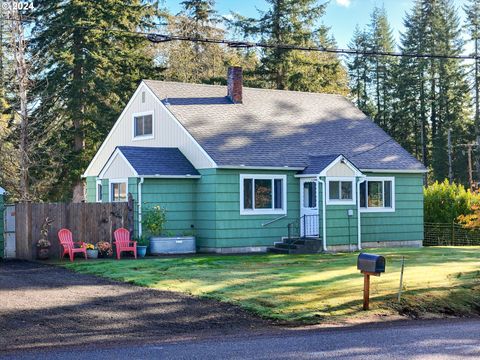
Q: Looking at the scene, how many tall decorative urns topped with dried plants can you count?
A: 1